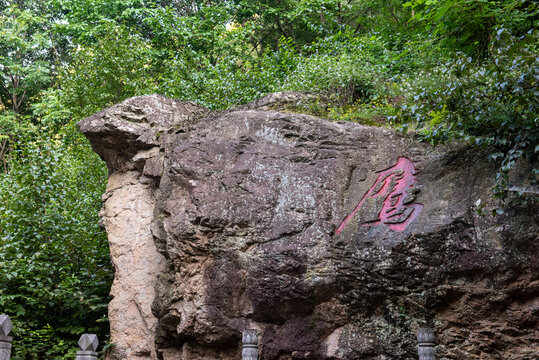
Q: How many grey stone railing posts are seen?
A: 4